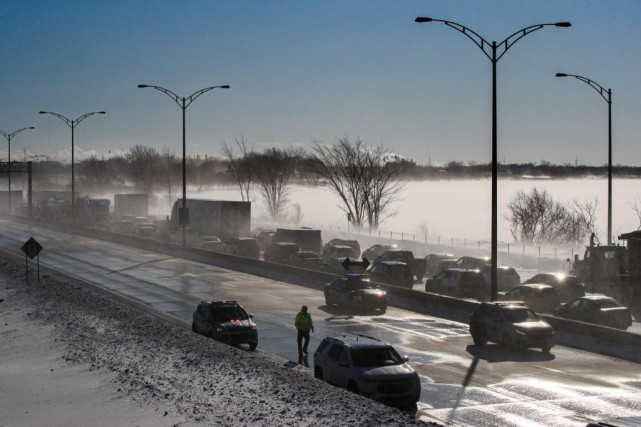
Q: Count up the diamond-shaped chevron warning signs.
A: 1